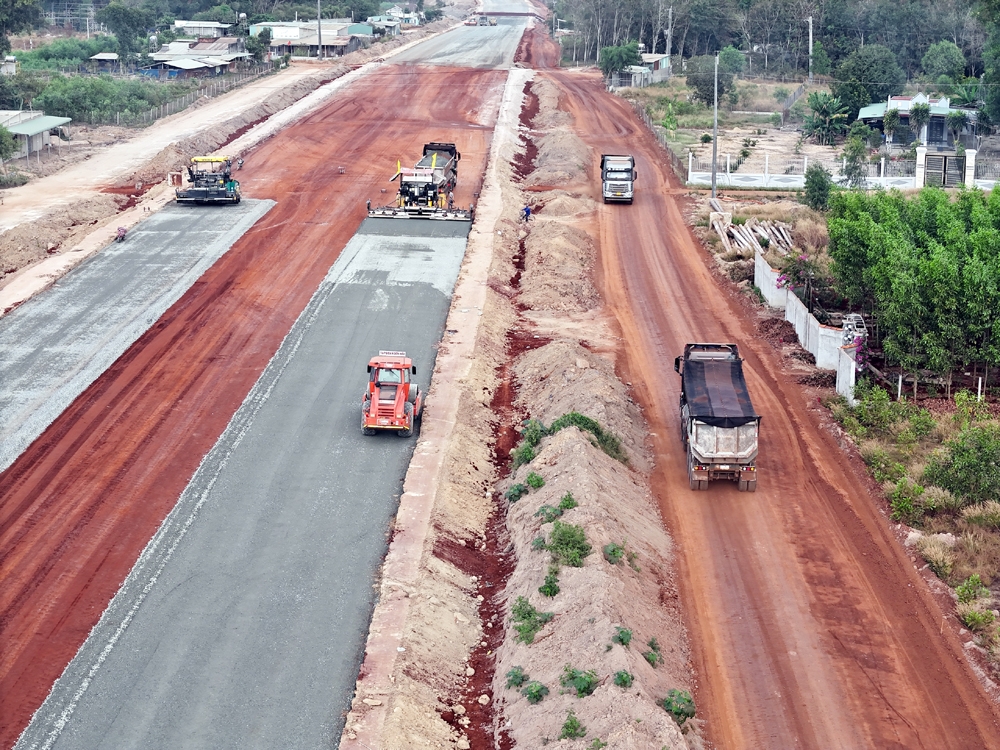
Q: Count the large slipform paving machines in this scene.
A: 2